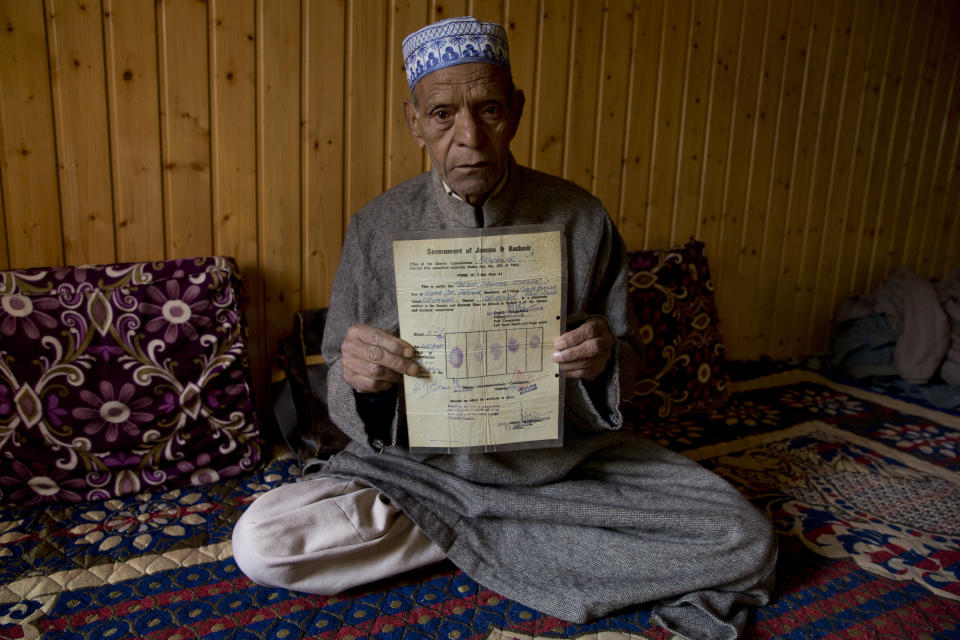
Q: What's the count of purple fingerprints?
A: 5